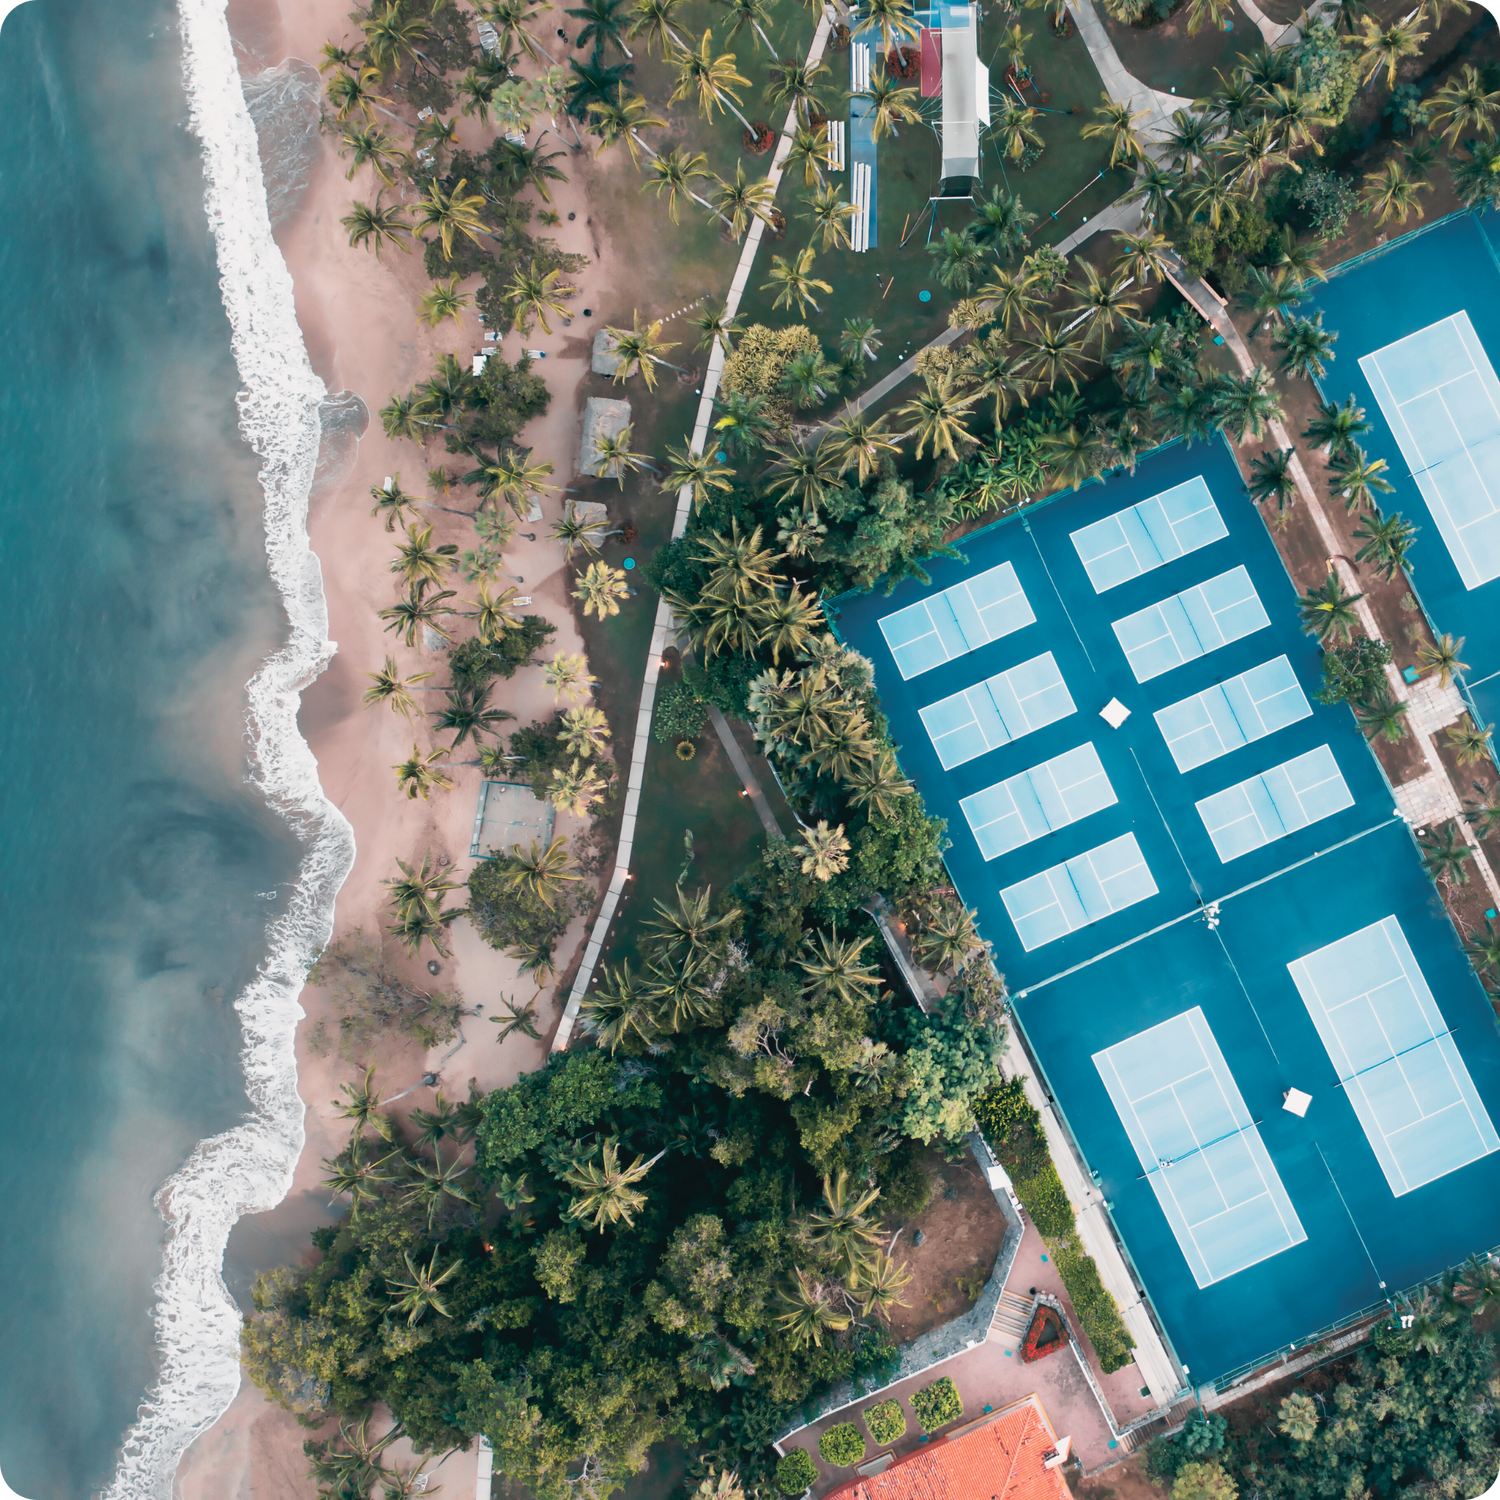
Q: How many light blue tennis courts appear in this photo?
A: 11